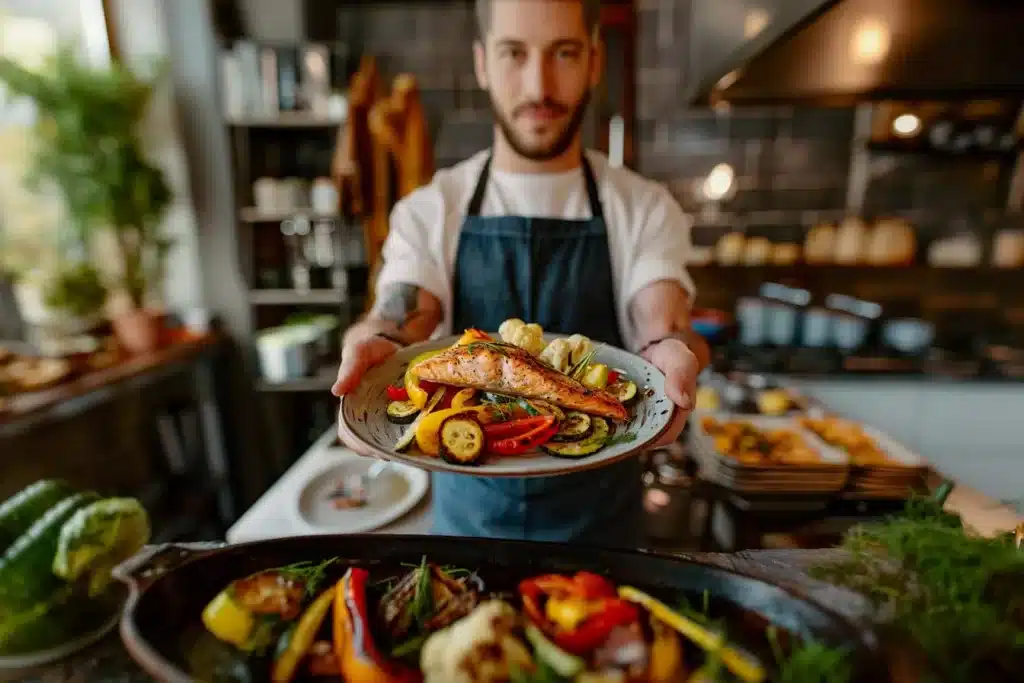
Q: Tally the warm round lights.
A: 3